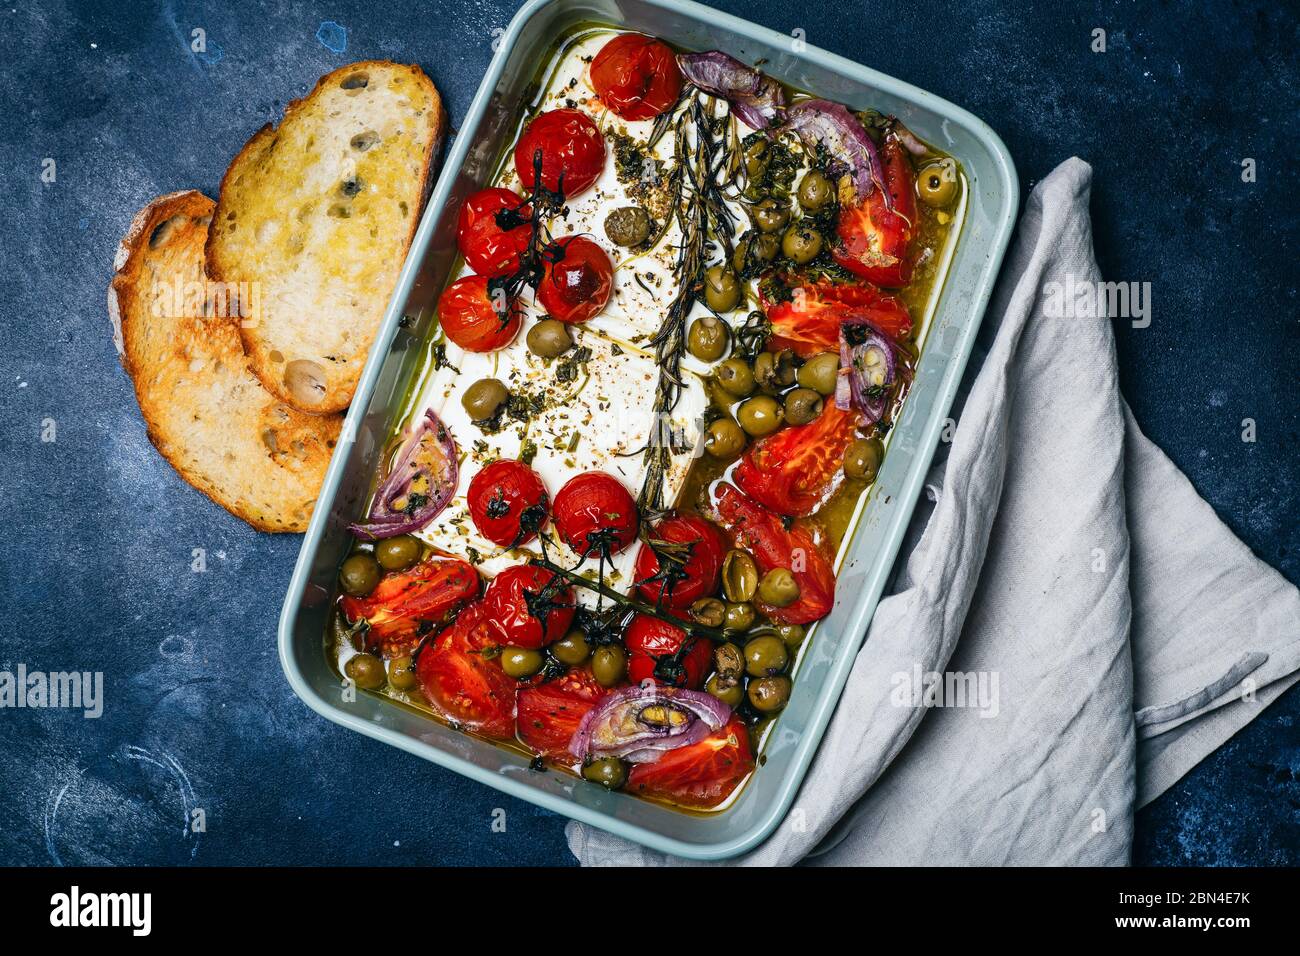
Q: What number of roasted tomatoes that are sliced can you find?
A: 8